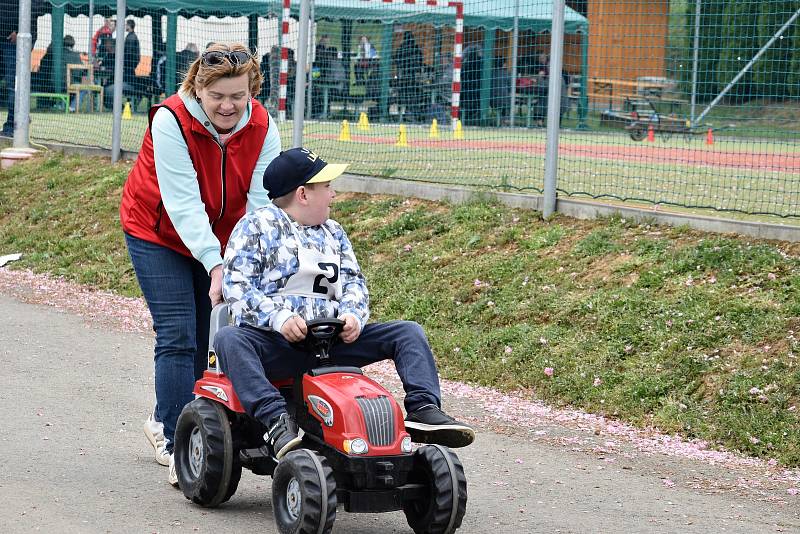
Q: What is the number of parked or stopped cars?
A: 0